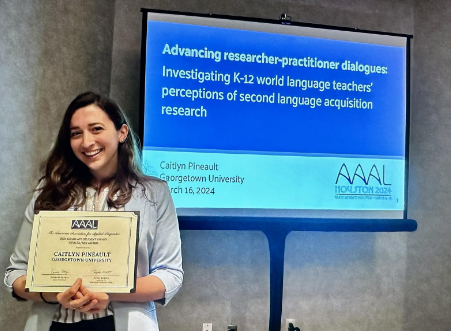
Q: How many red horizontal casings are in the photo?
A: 0